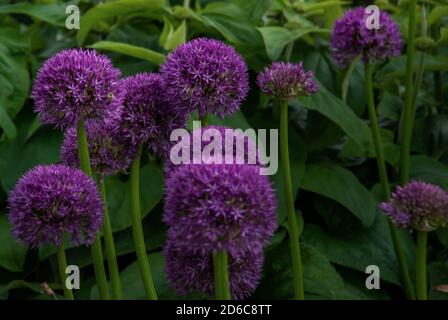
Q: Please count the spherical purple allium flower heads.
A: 11